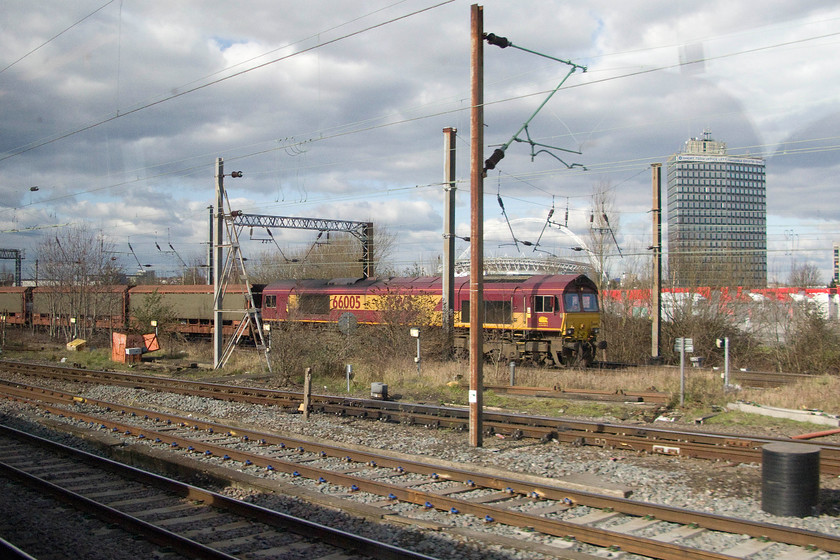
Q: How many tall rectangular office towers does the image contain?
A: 1